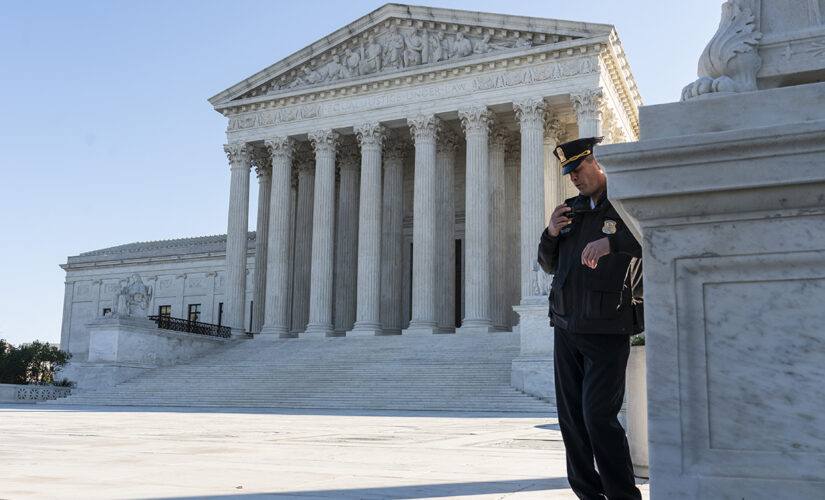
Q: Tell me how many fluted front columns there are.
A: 8